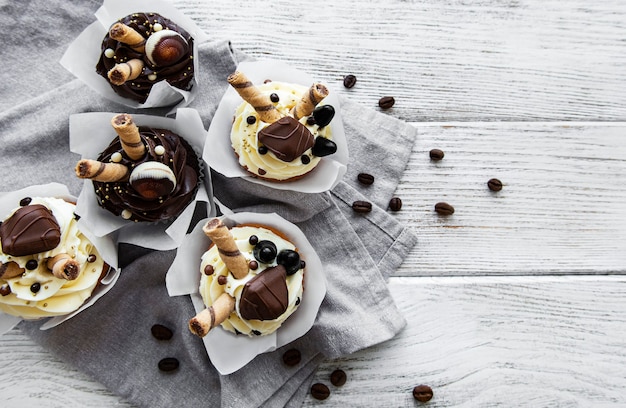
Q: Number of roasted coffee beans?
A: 14